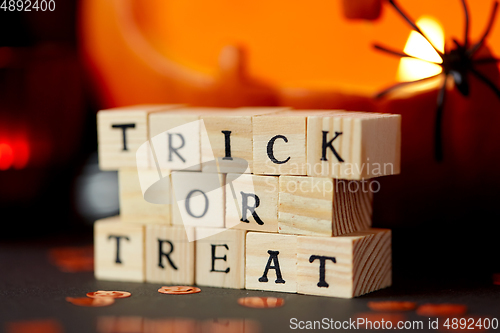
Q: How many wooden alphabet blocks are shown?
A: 12